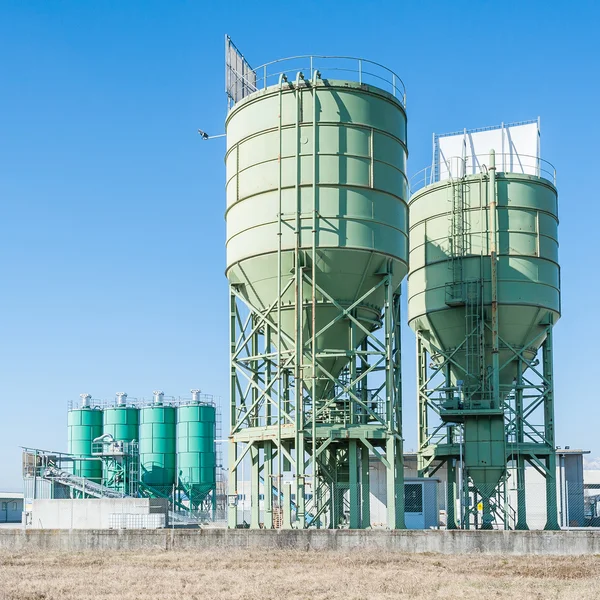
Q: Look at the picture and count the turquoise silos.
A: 4